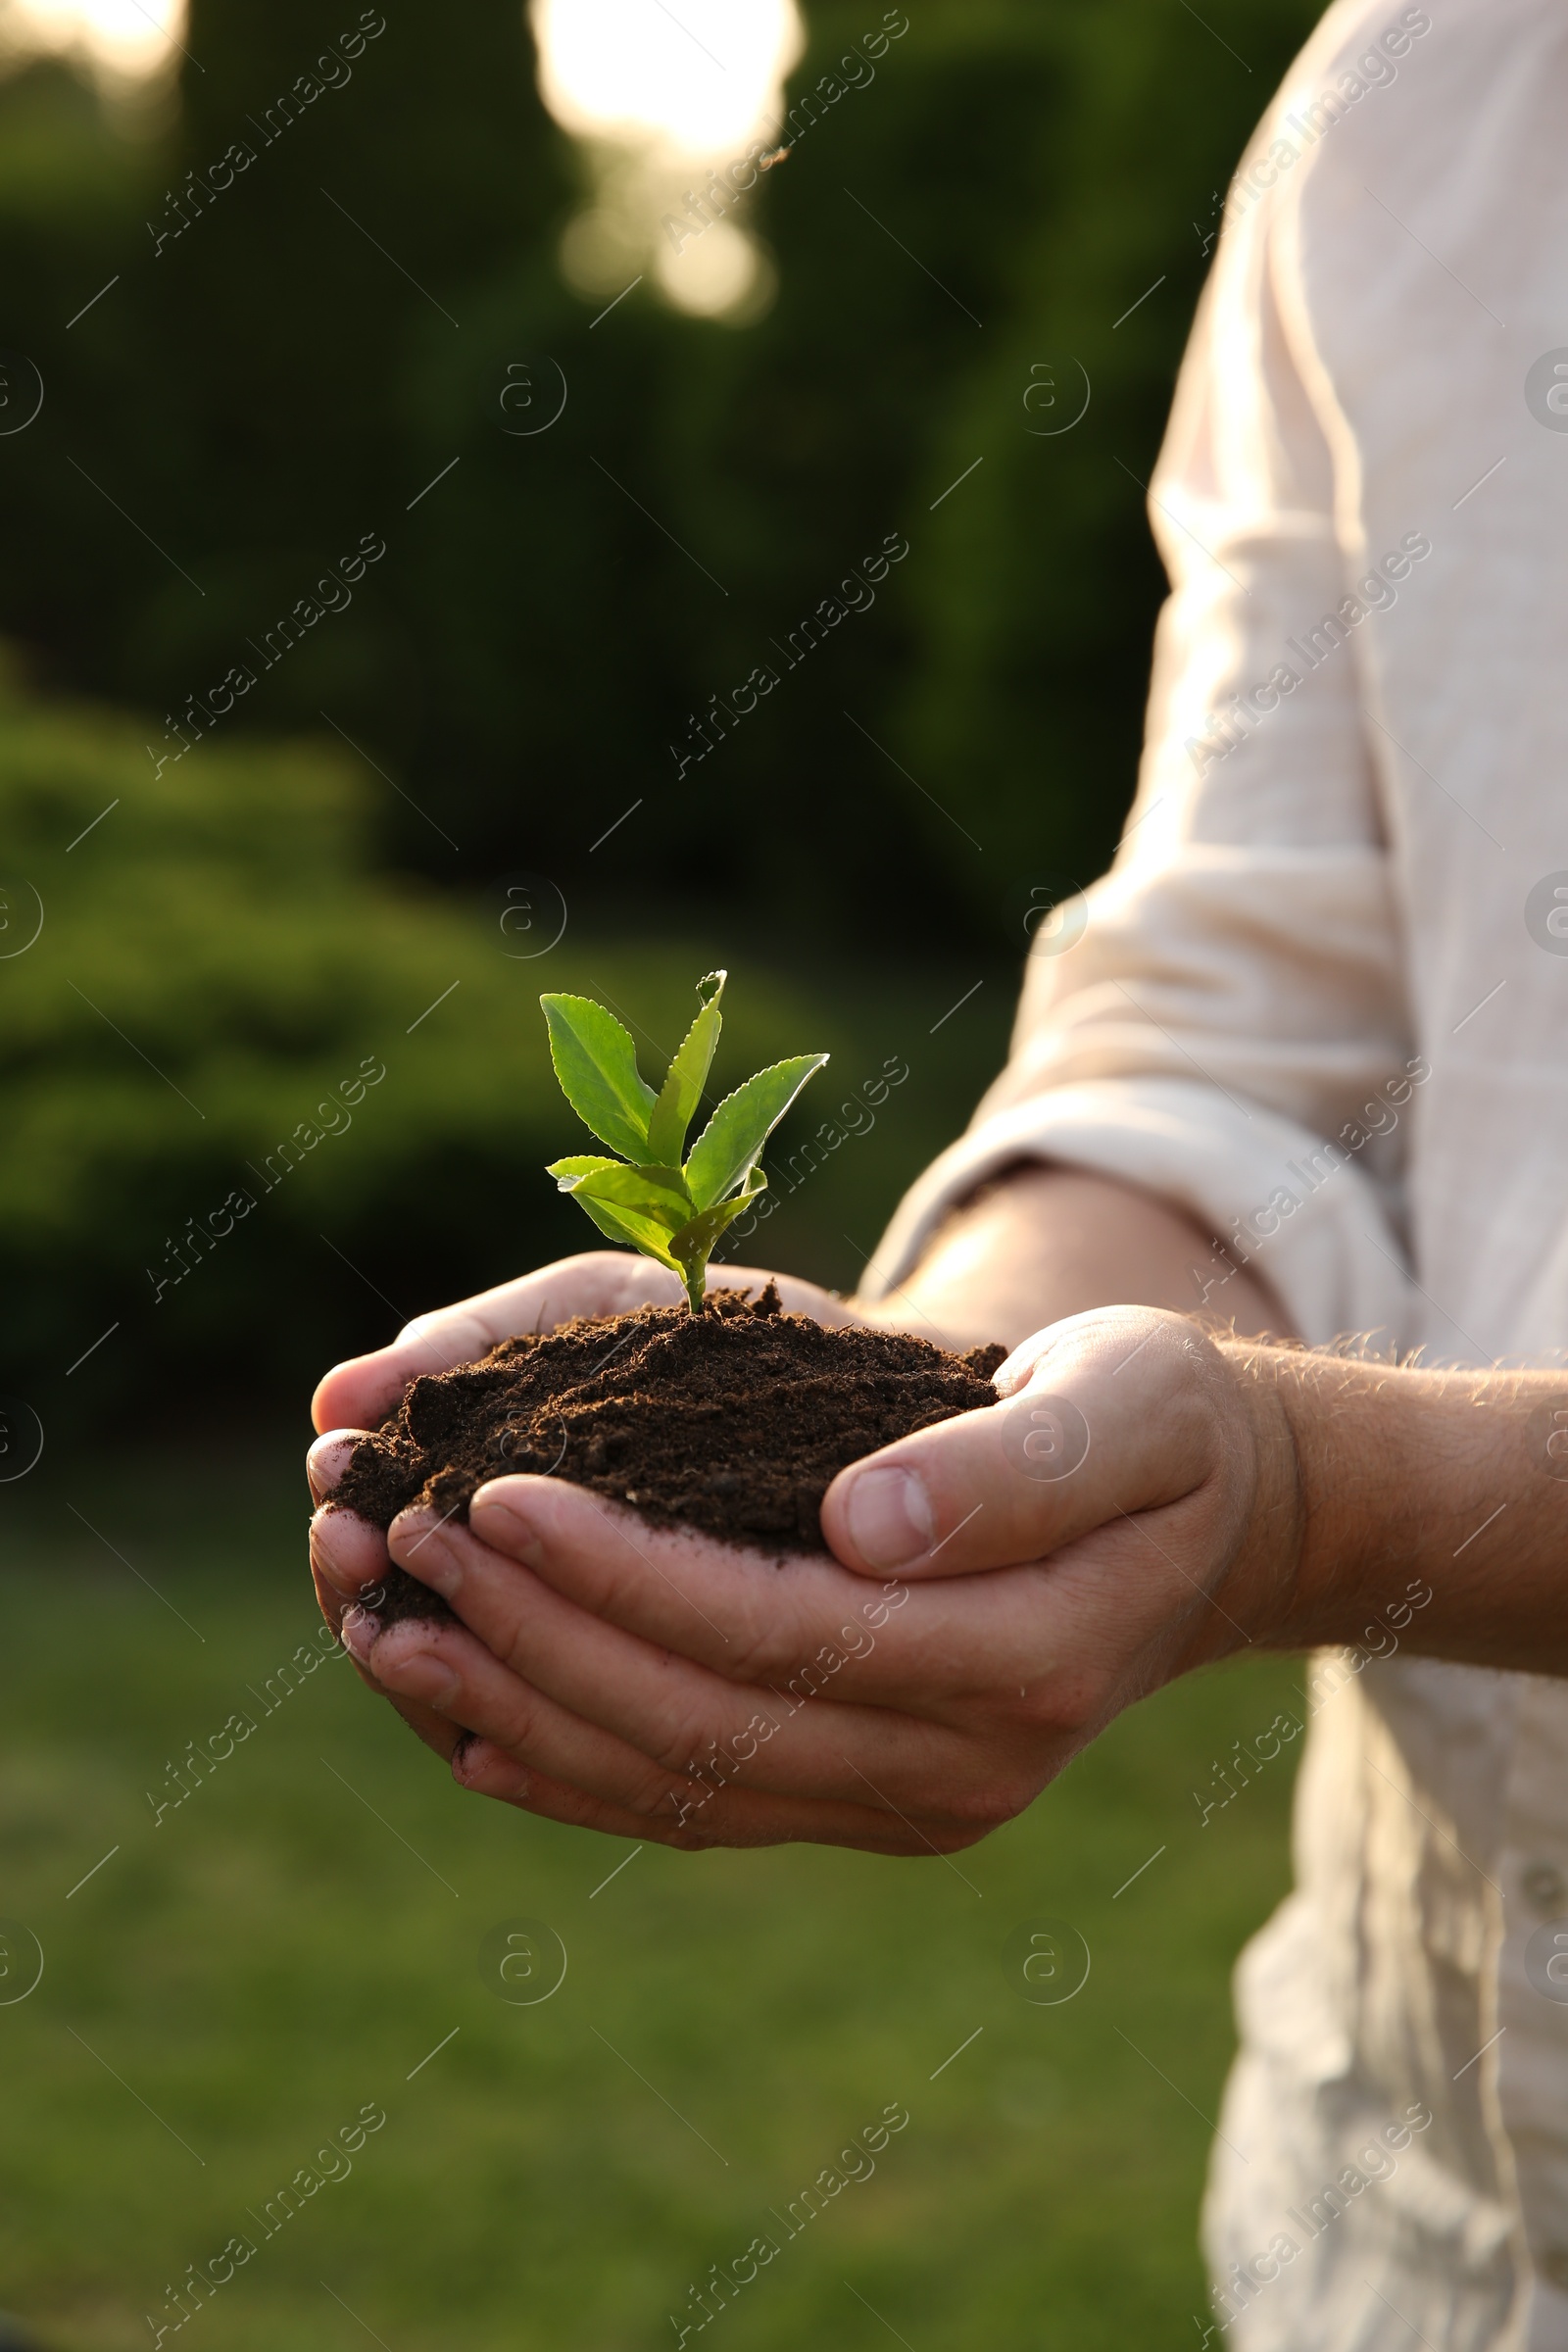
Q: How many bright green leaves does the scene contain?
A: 6